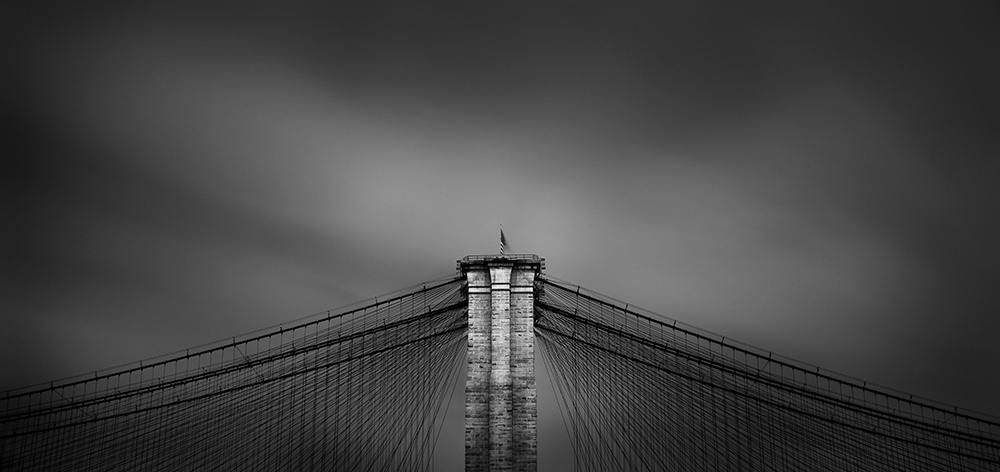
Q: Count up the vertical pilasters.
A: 3